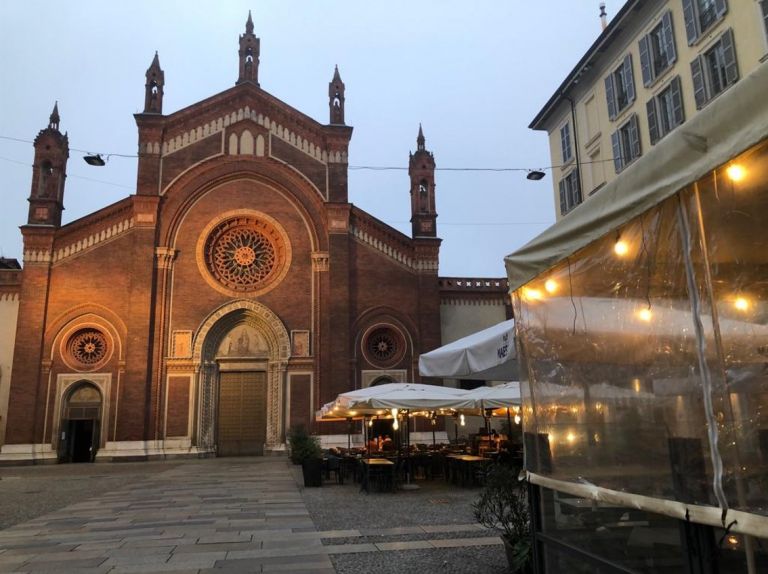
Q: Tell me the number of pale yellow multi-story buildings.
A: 1